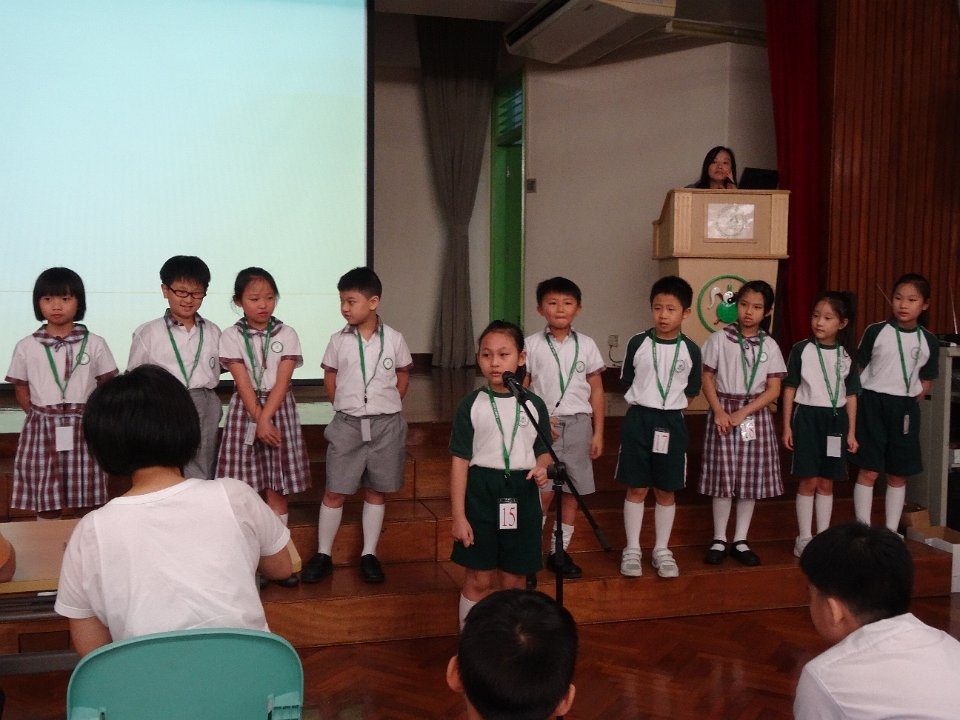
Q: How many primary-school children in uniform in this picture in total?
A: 10